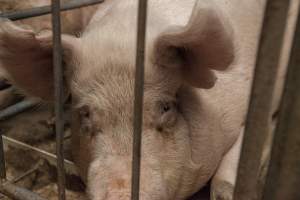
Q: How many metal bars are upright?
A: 4